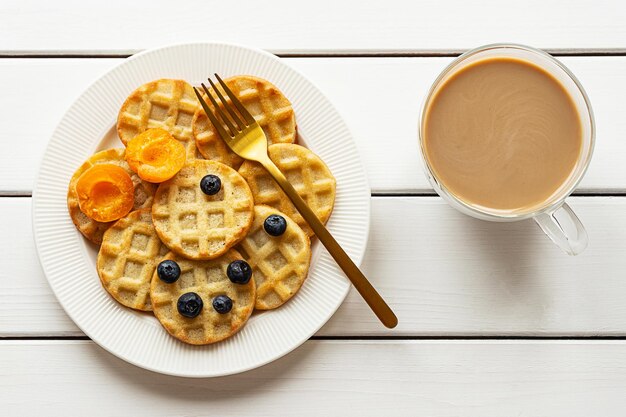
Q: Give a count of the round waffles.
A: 8